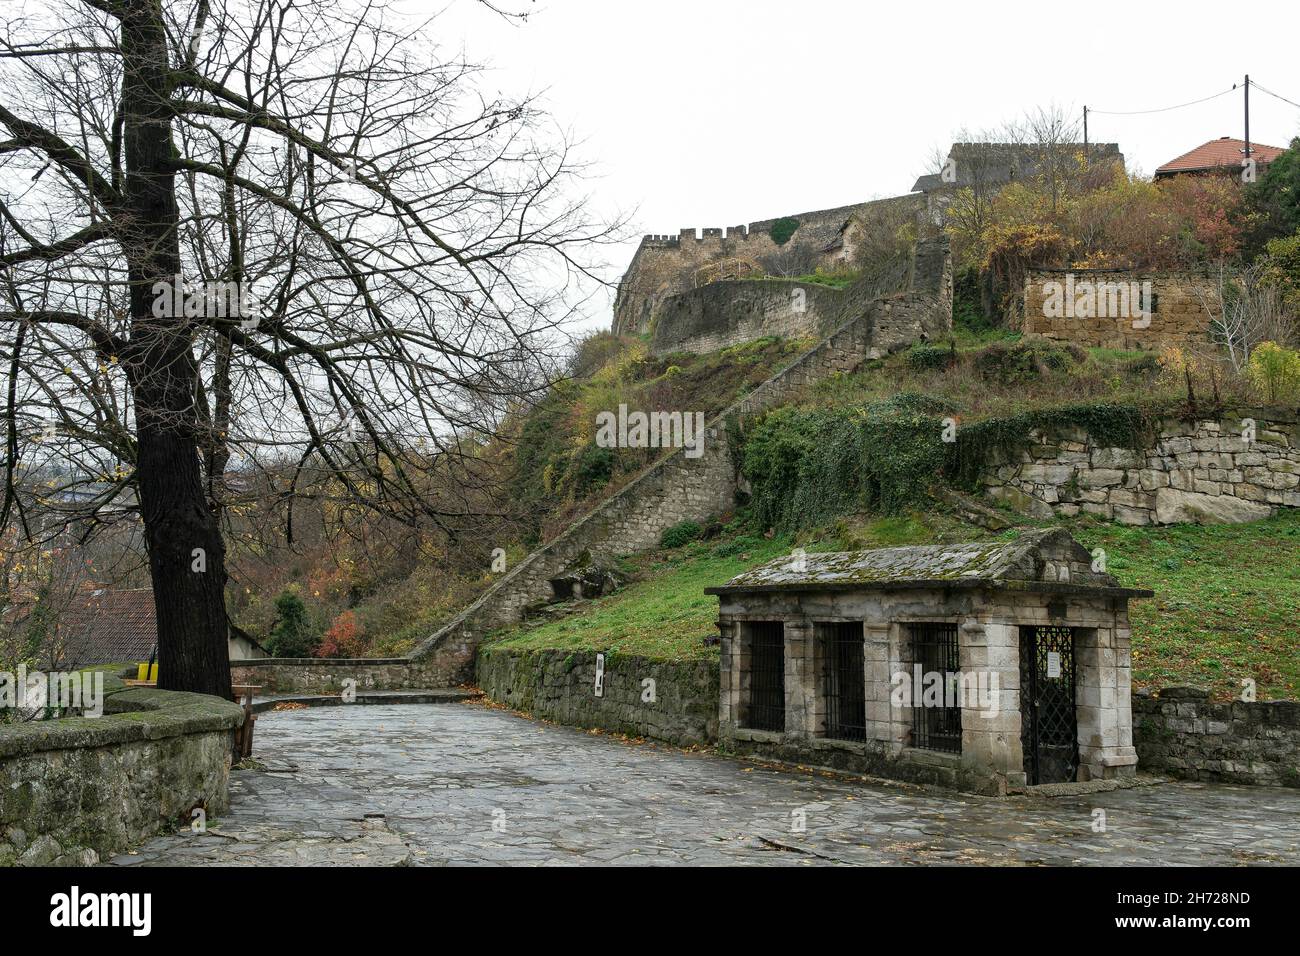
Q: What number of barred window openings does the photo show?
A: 3